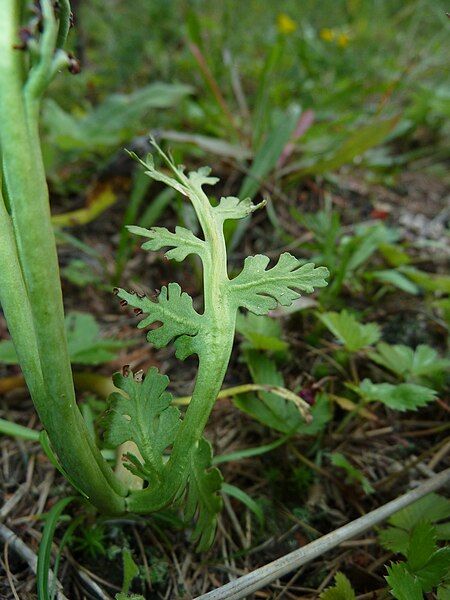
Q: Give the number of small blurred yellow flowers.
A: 3